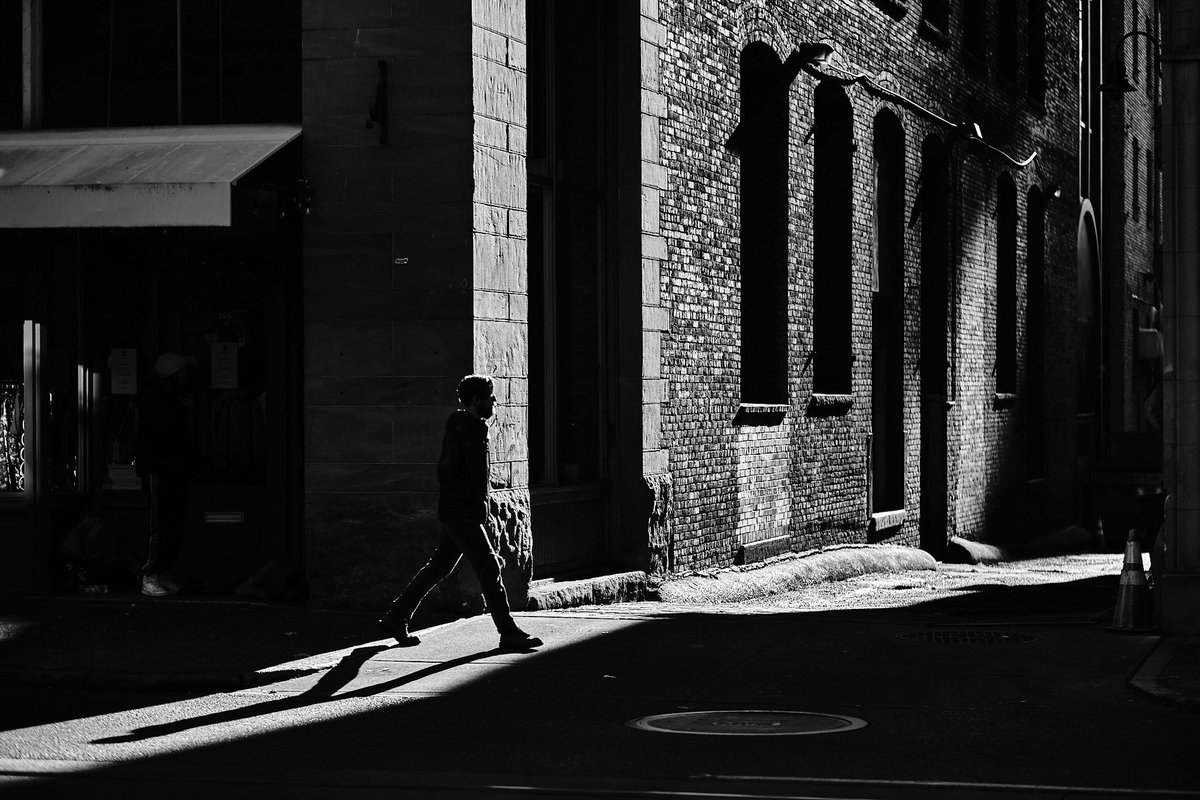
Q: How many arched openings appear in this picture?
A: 7